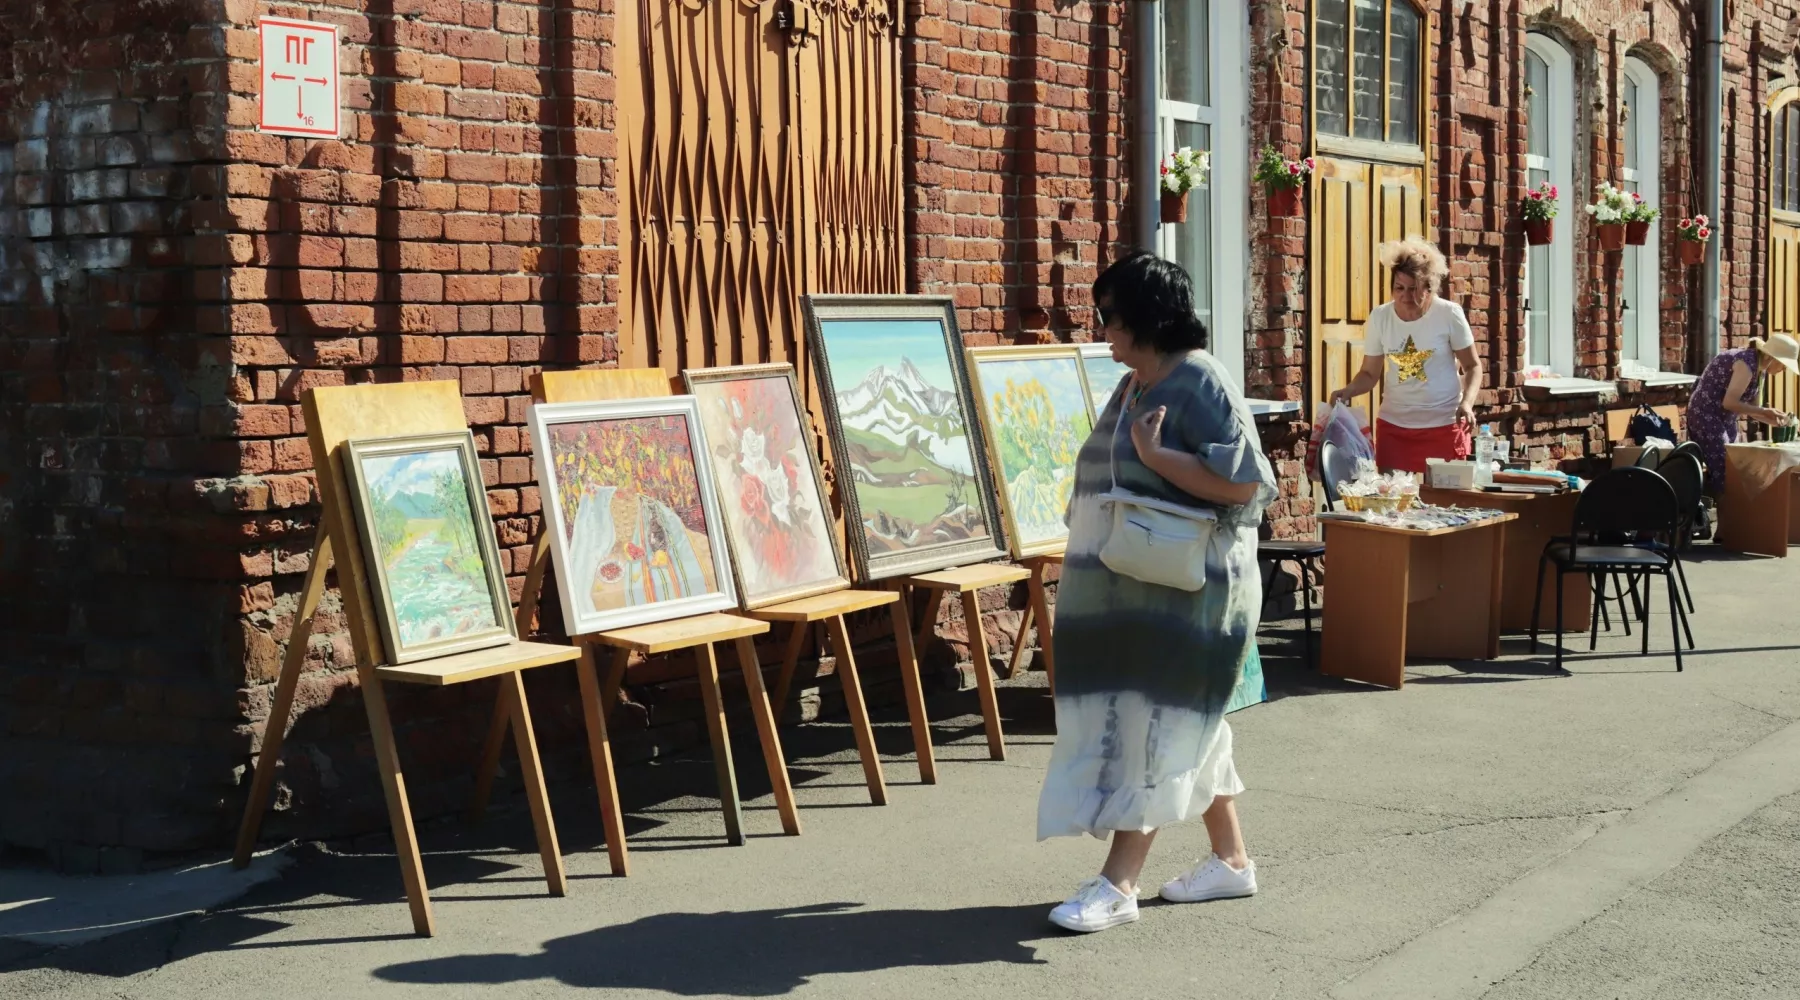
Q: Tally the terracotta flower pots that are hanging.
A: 6